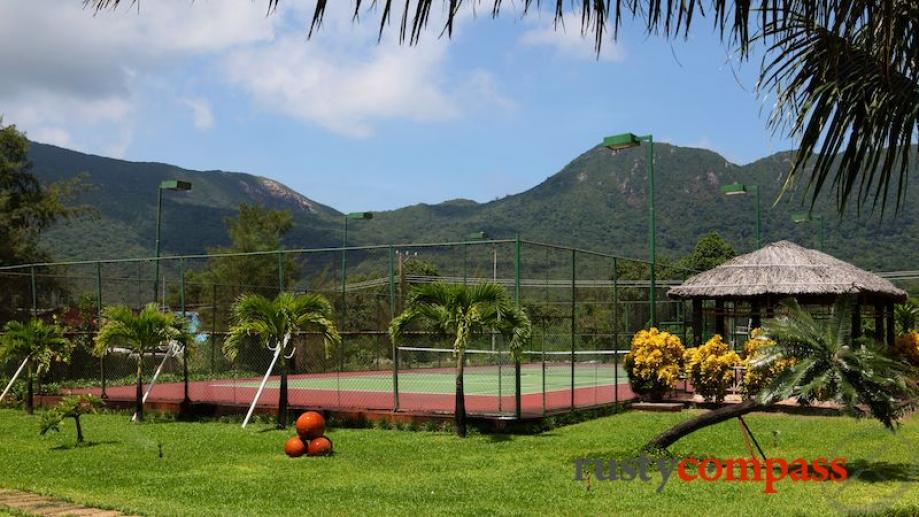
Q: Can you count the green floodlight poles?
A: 6